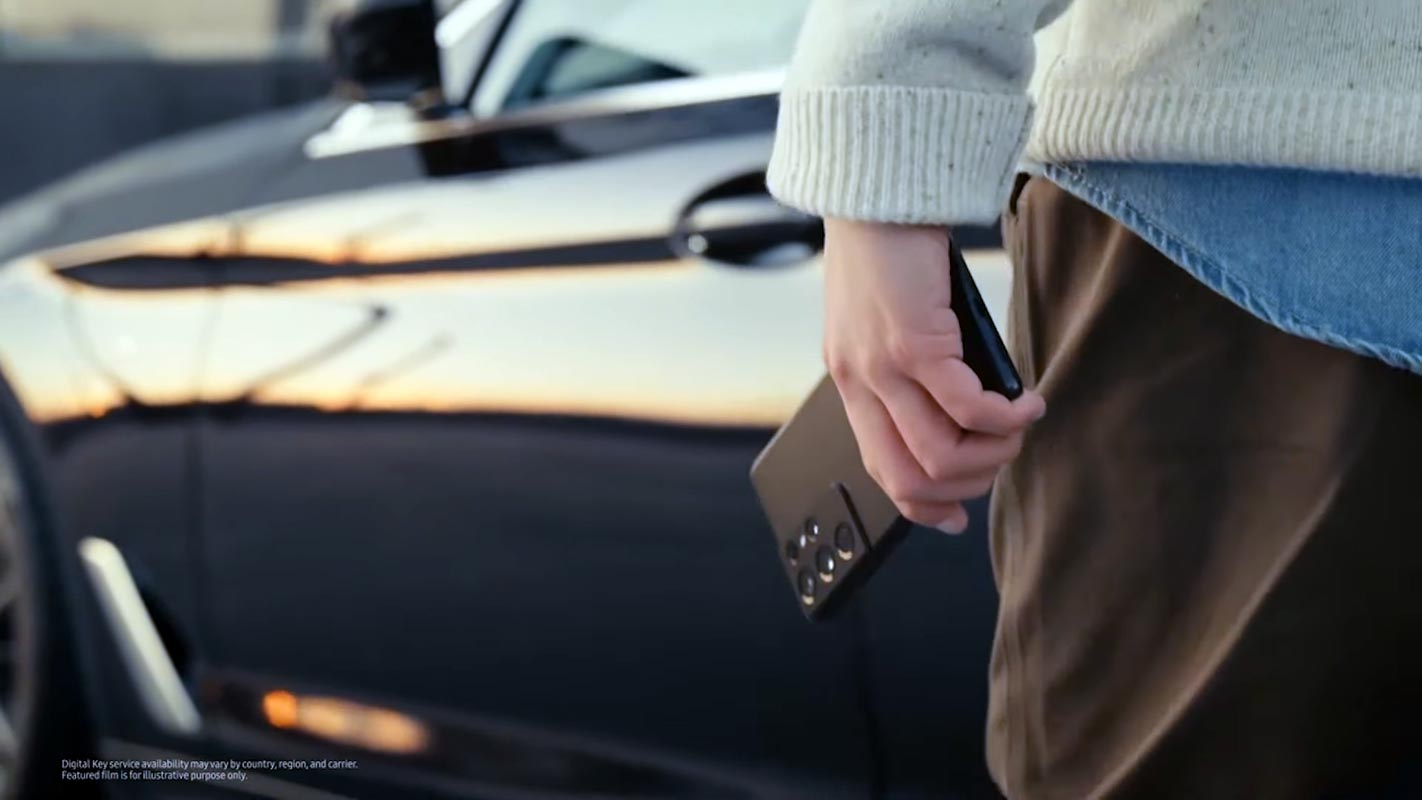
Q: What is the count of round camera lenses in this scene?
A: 5